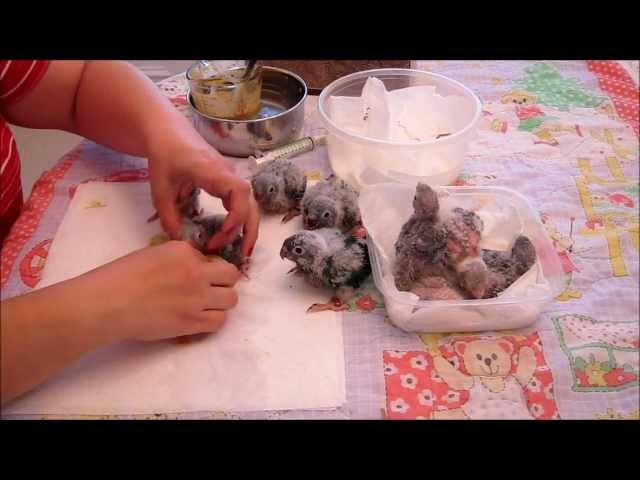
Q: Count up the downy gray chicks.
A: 8